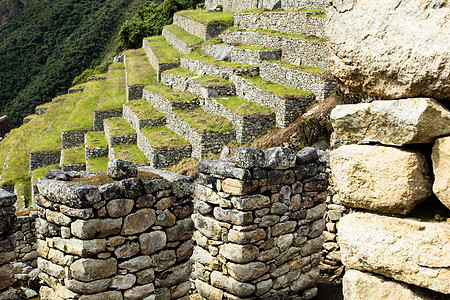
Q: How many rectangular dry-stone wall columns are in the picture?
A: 2